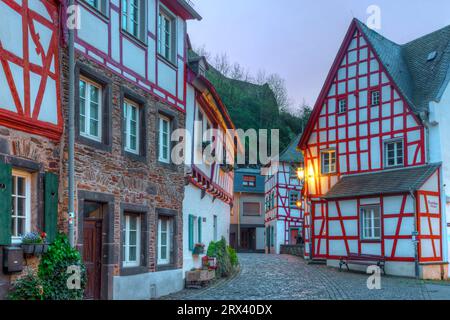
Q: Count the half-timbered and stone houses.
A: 5